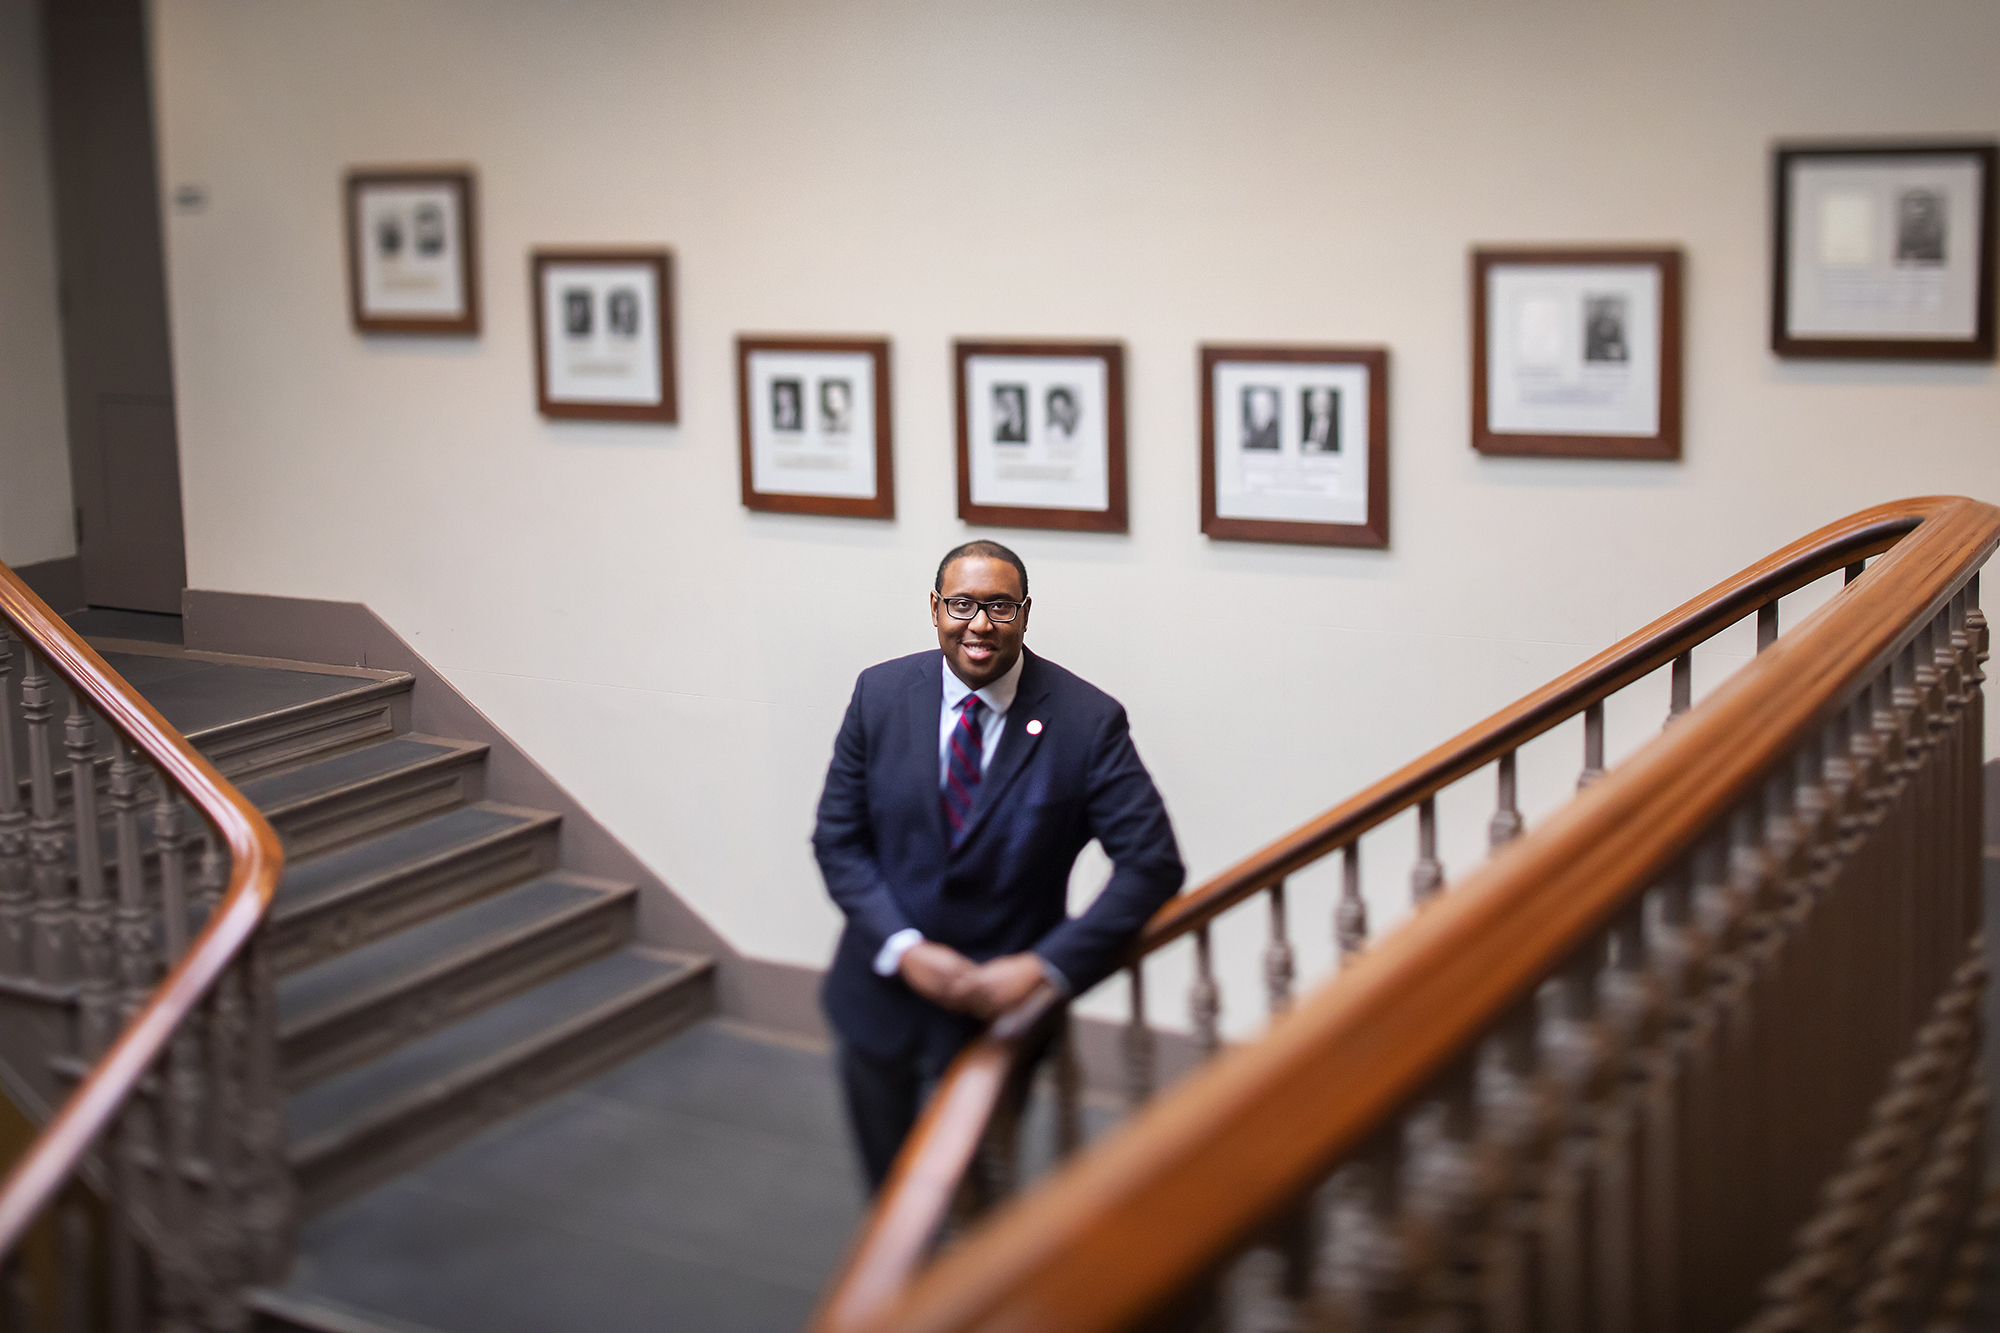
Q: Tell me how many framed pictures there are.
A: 7